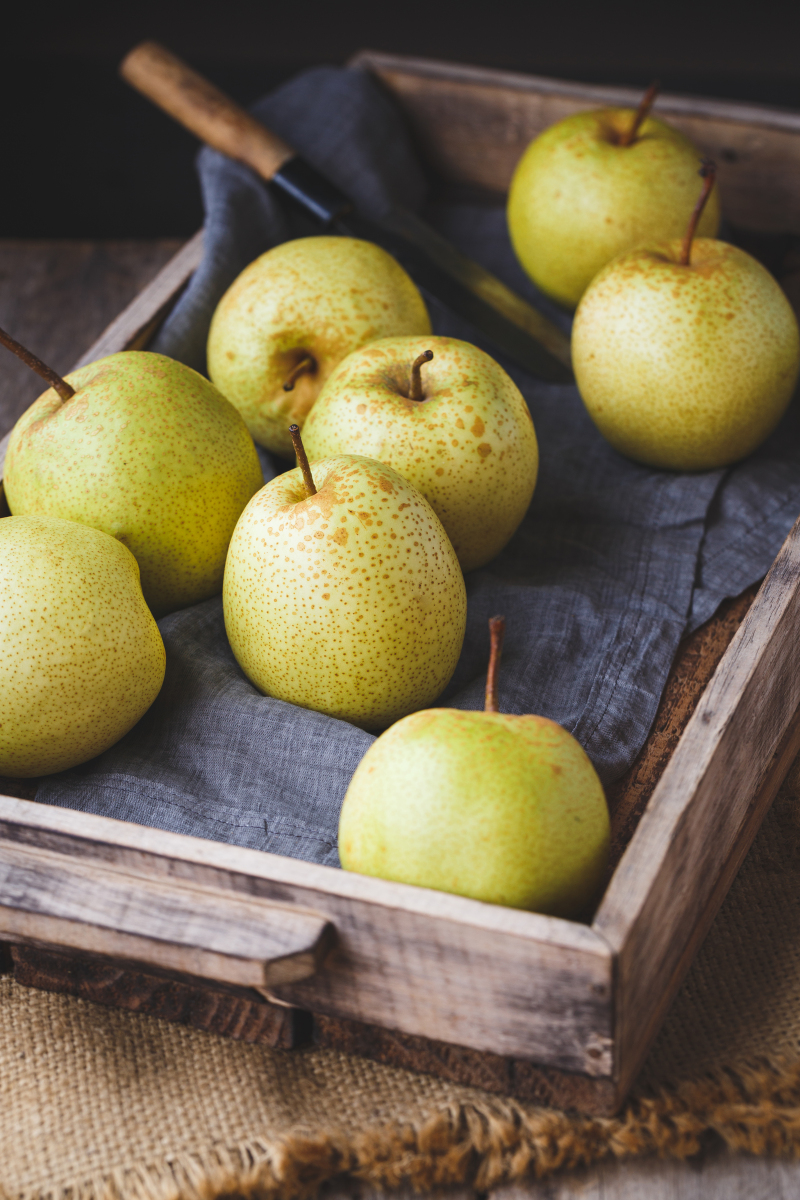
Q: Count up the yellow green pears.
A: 8